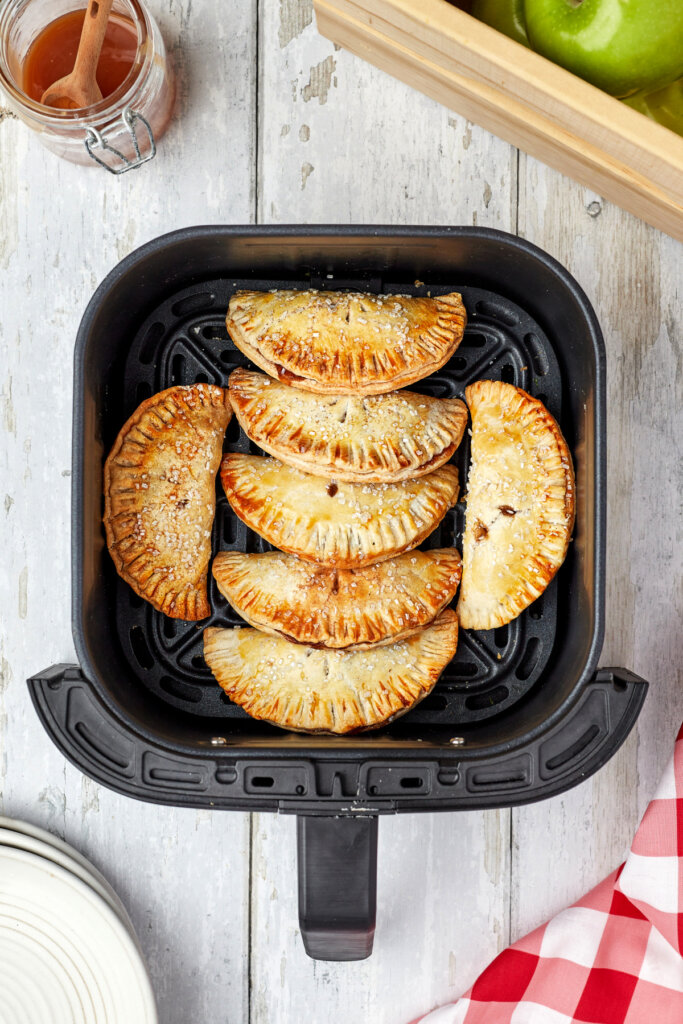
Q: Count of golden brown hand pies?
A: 7